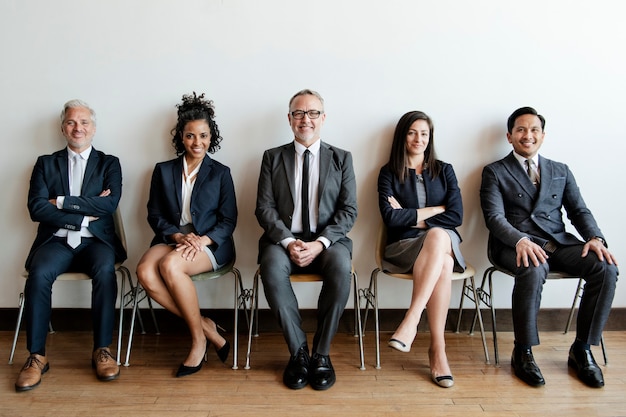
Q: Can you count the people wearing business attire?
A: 5